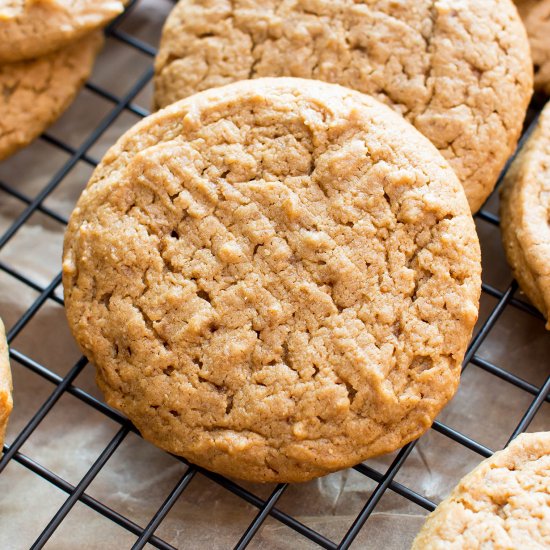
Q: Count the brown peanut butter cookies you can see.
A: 8